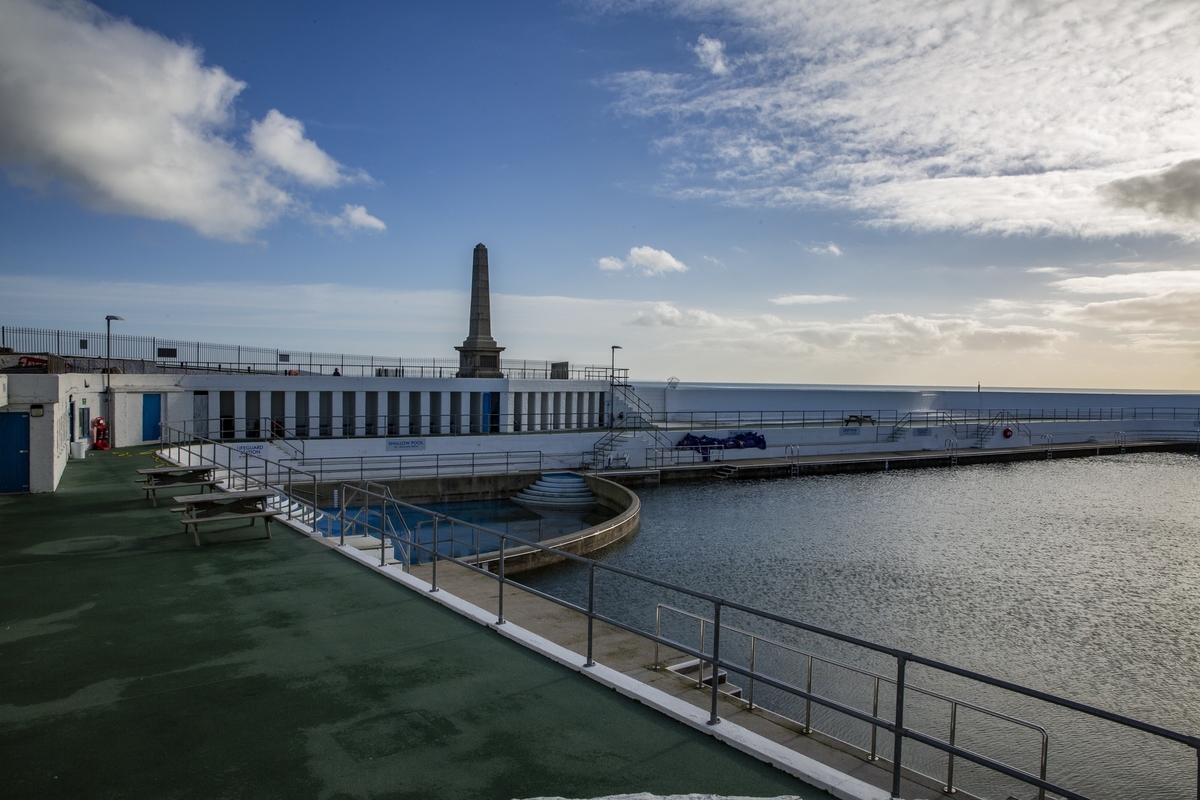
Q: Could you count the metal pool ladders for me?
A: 4